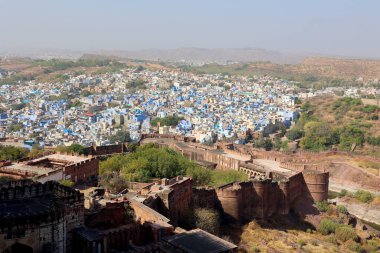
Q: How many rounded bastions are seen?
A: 4